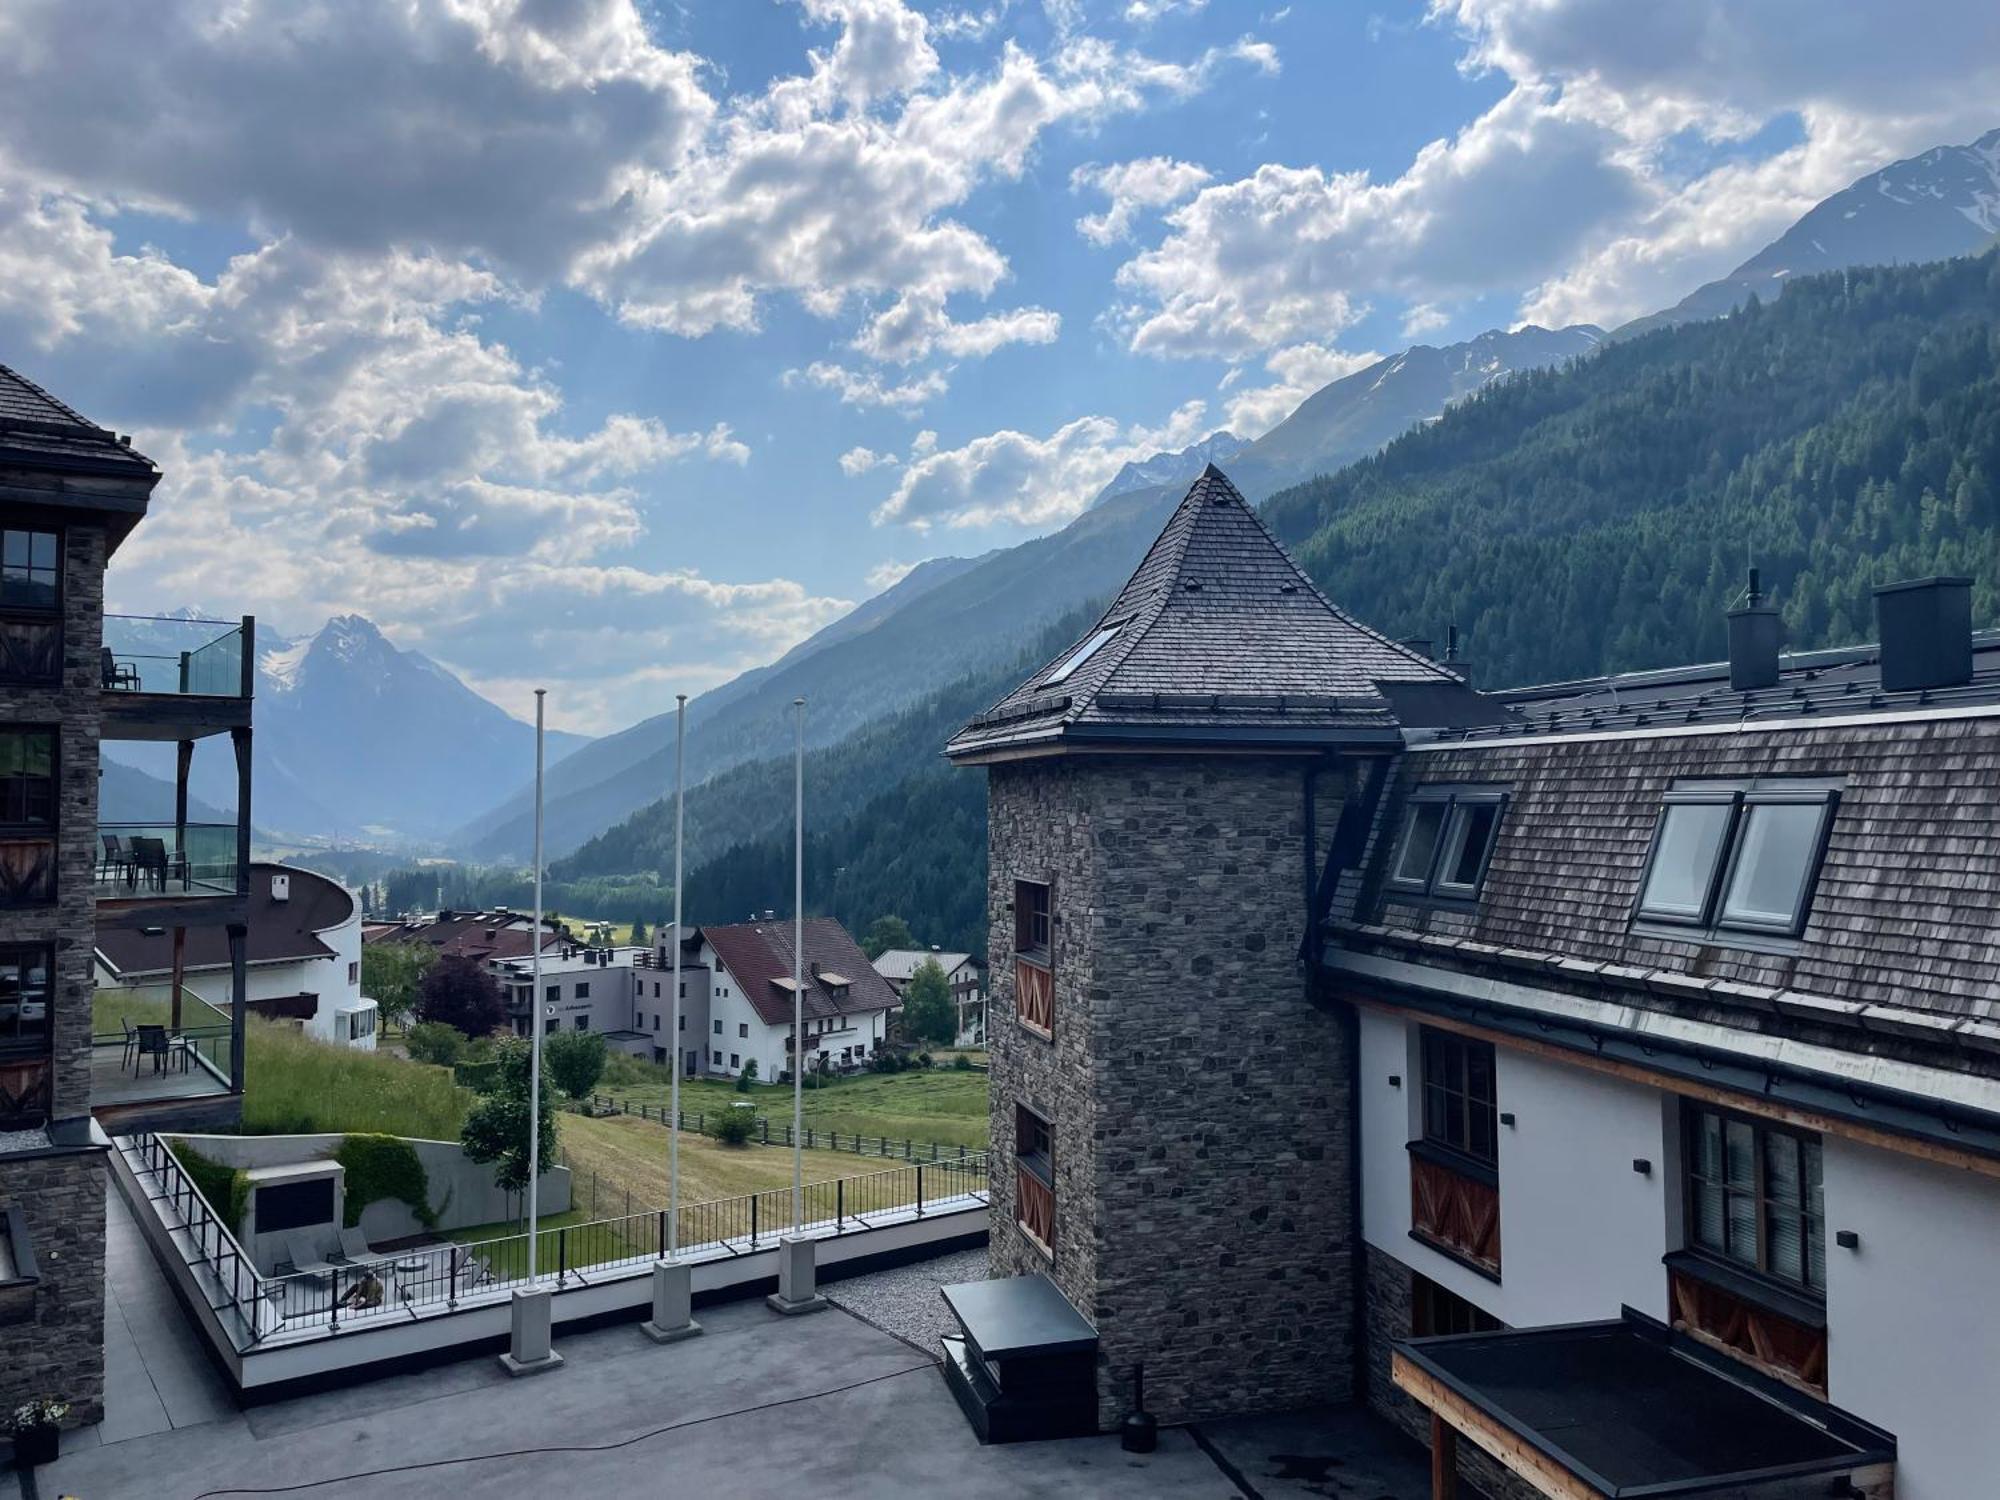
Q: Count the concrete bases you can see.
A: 3